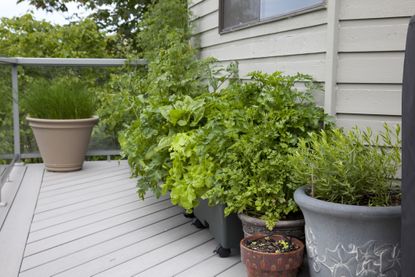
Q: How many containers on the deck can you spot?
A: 5